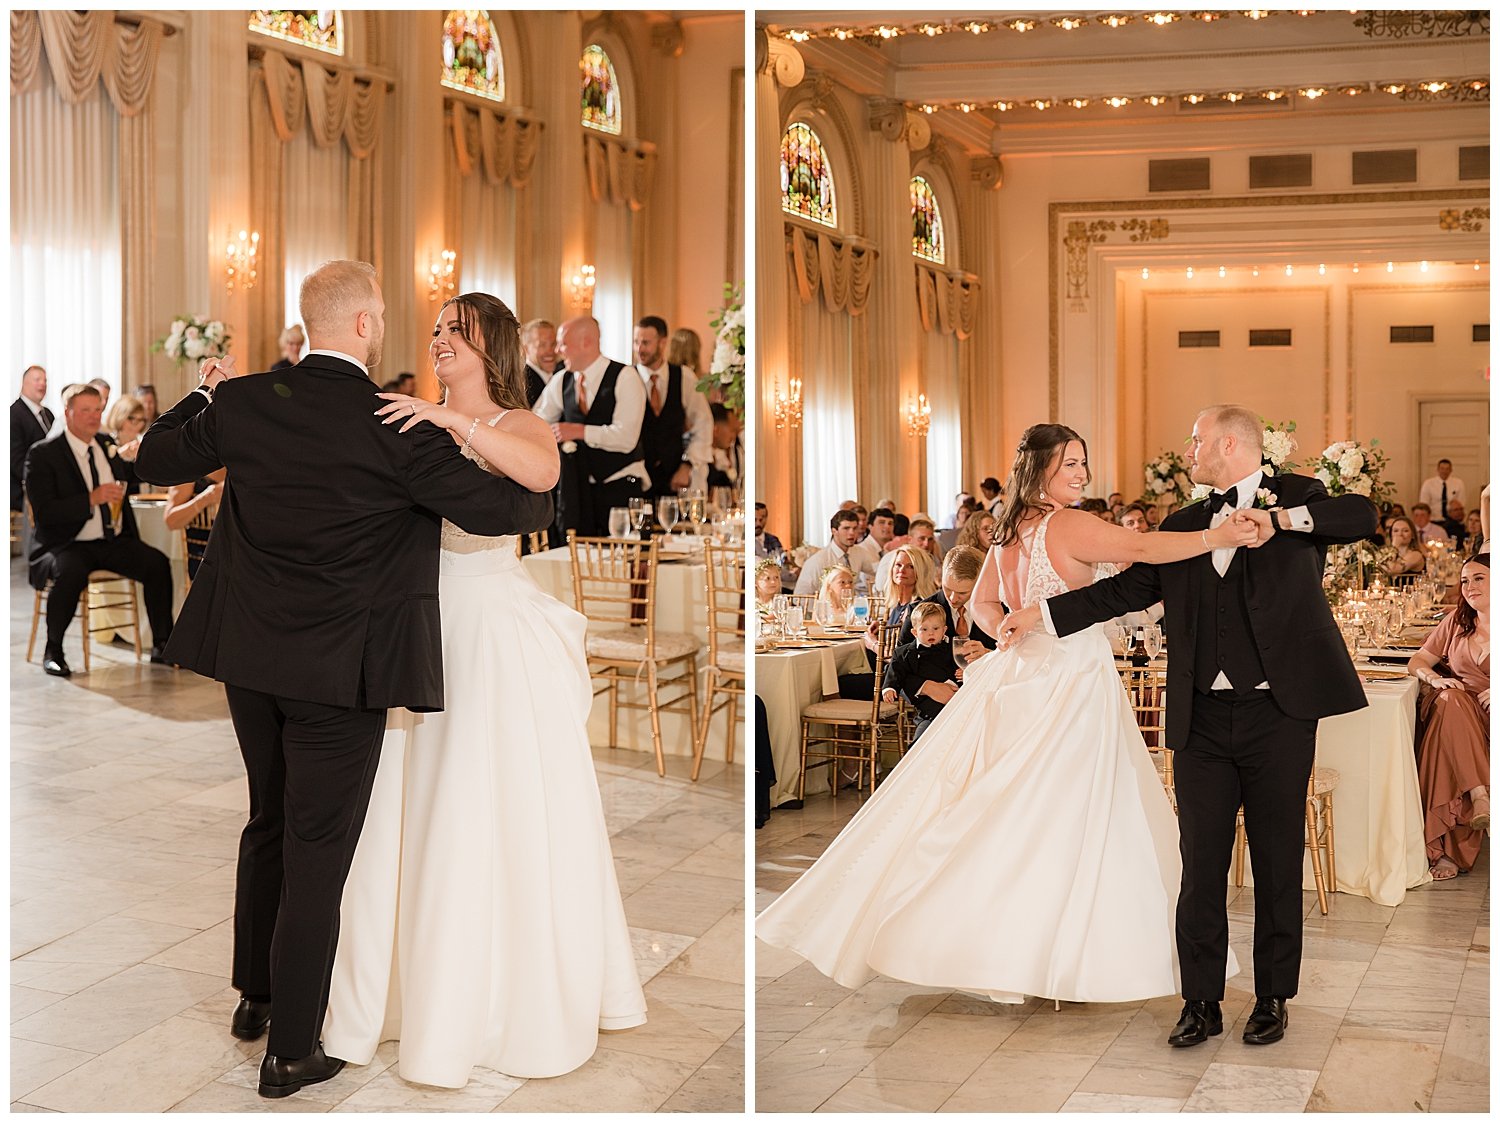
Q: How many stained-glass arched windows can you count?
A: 5